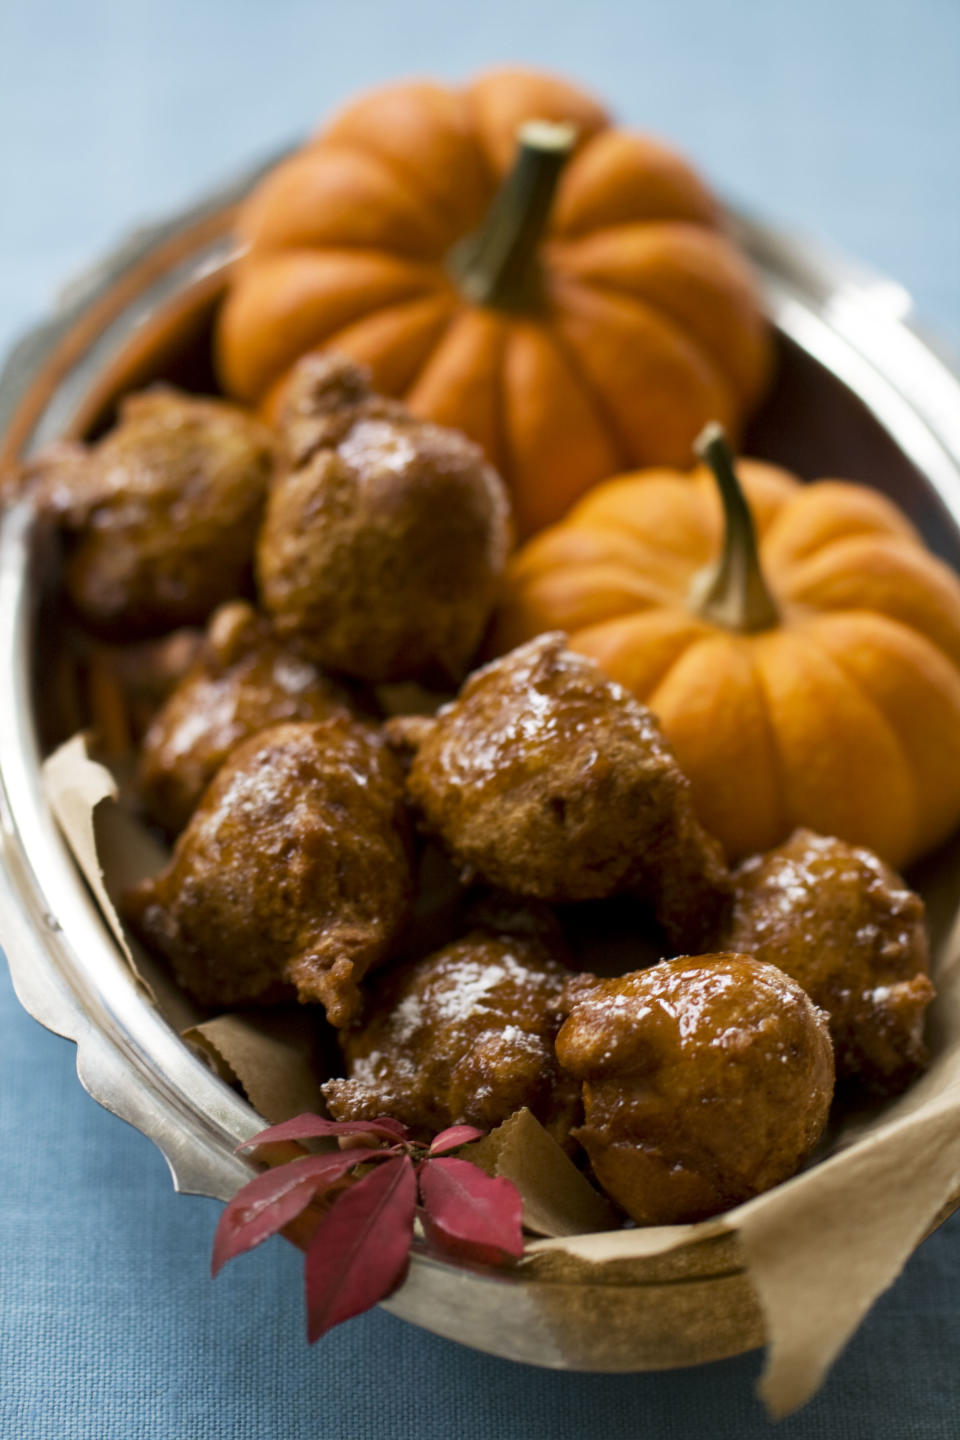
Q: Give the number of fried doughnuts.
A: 8